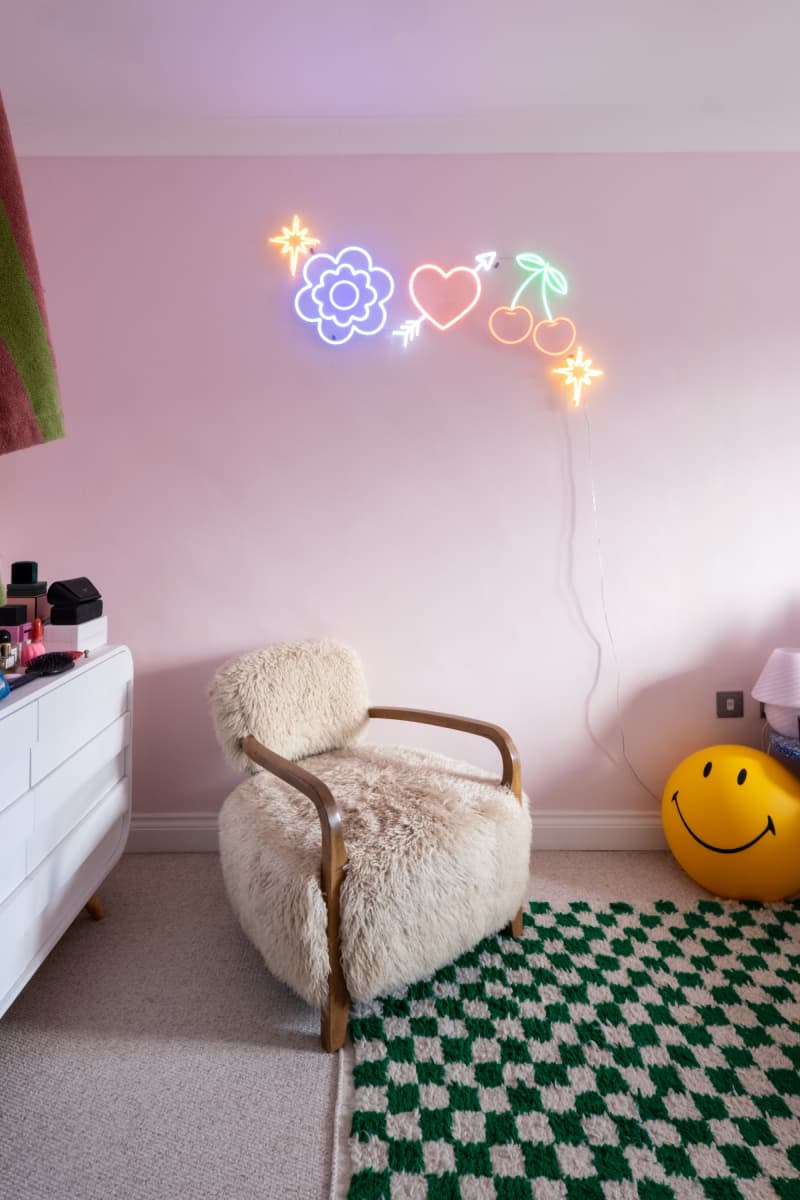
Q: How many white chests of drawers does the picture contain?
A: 1